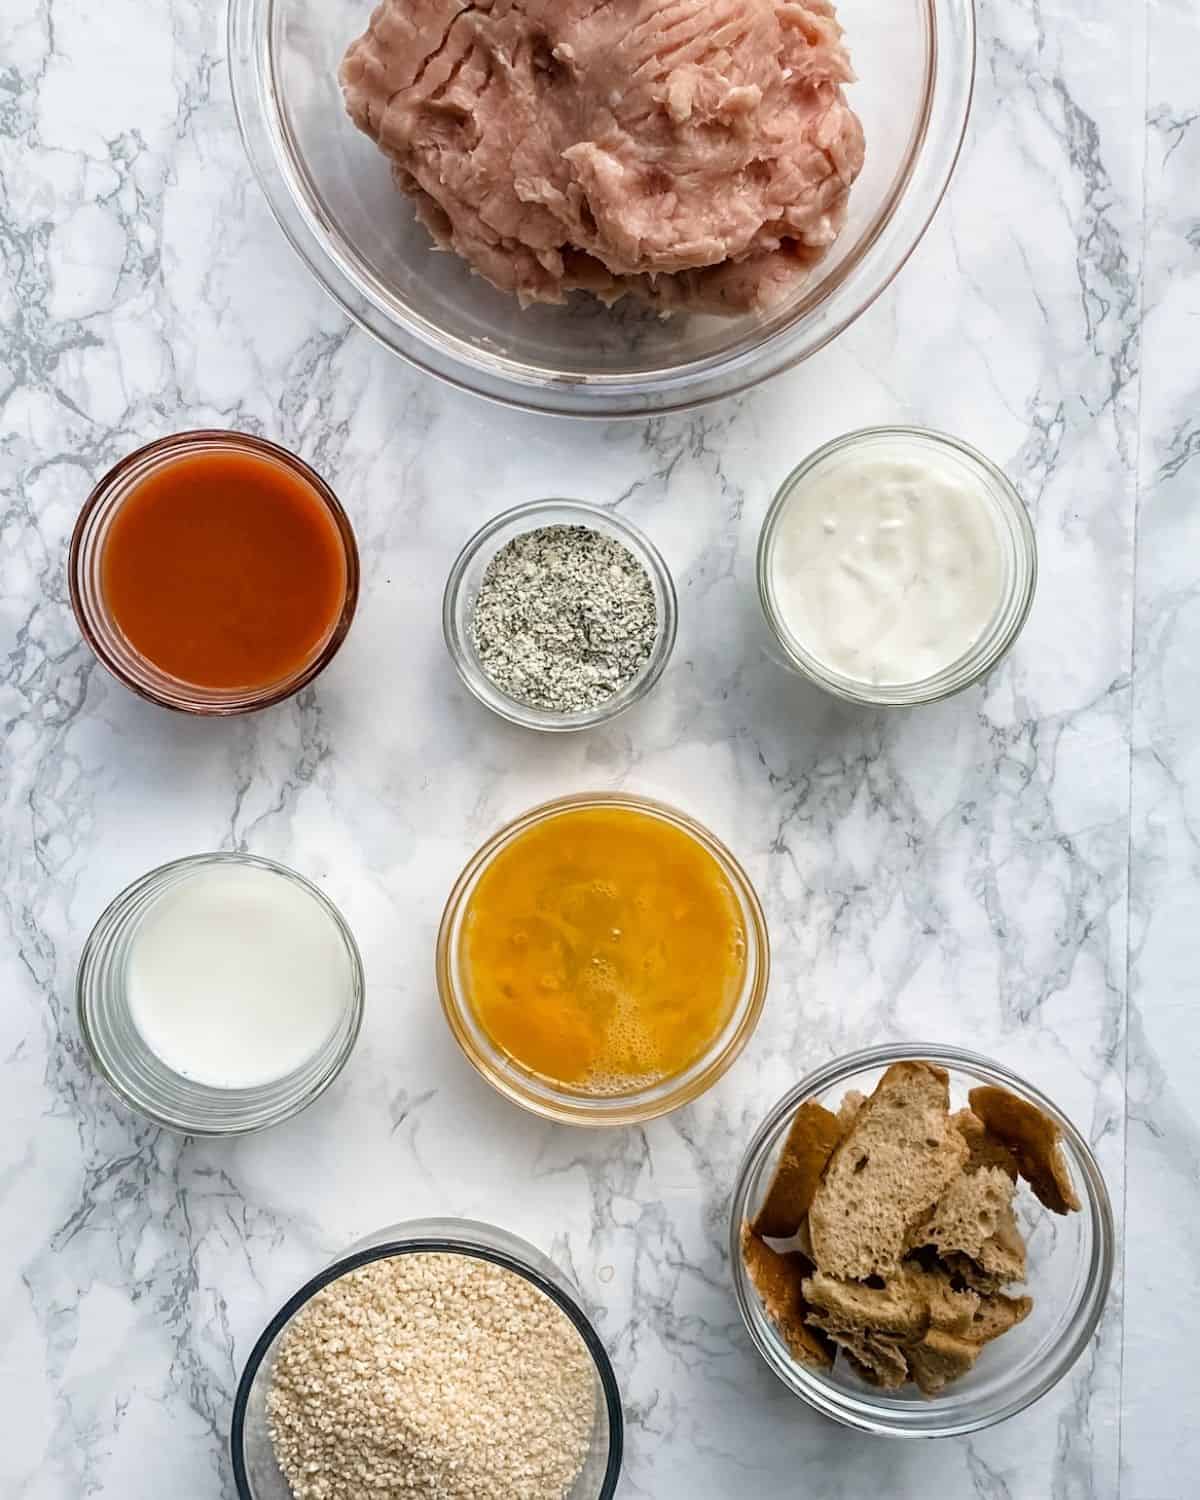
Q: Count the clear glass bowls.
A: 8